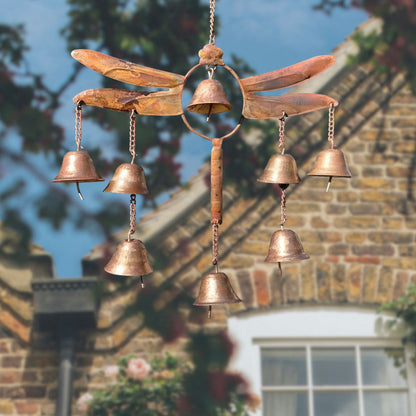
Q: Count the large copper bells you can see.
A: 8